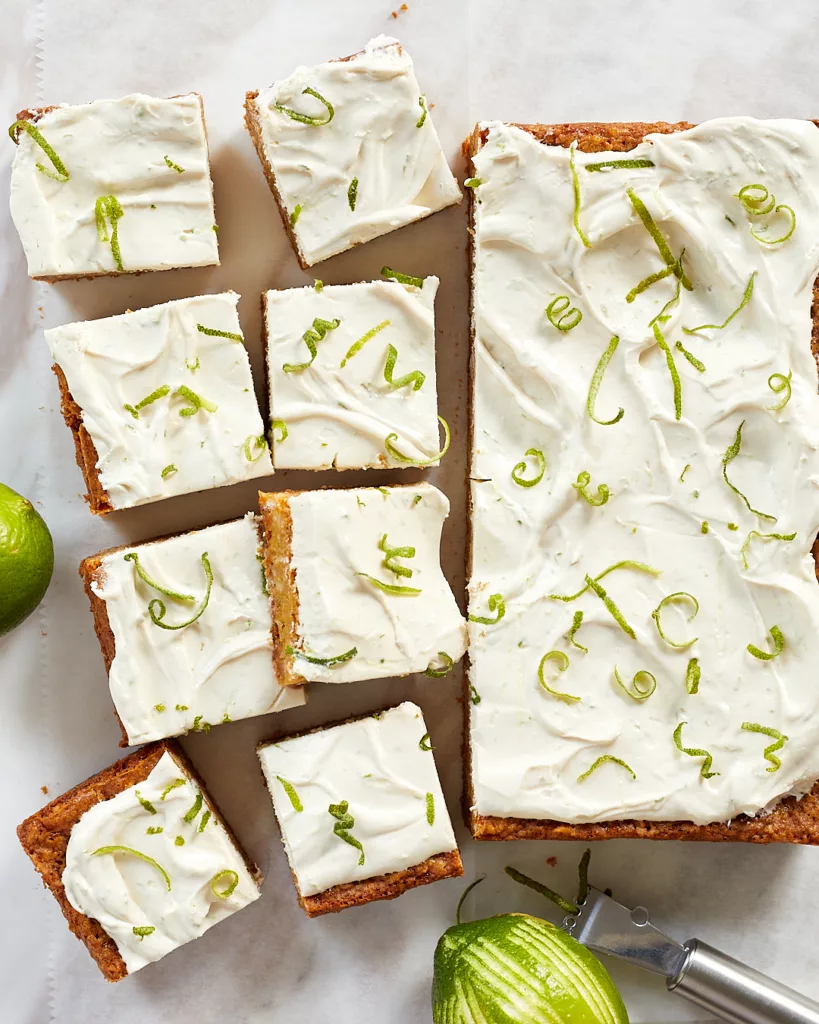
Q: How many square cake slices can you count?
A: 8